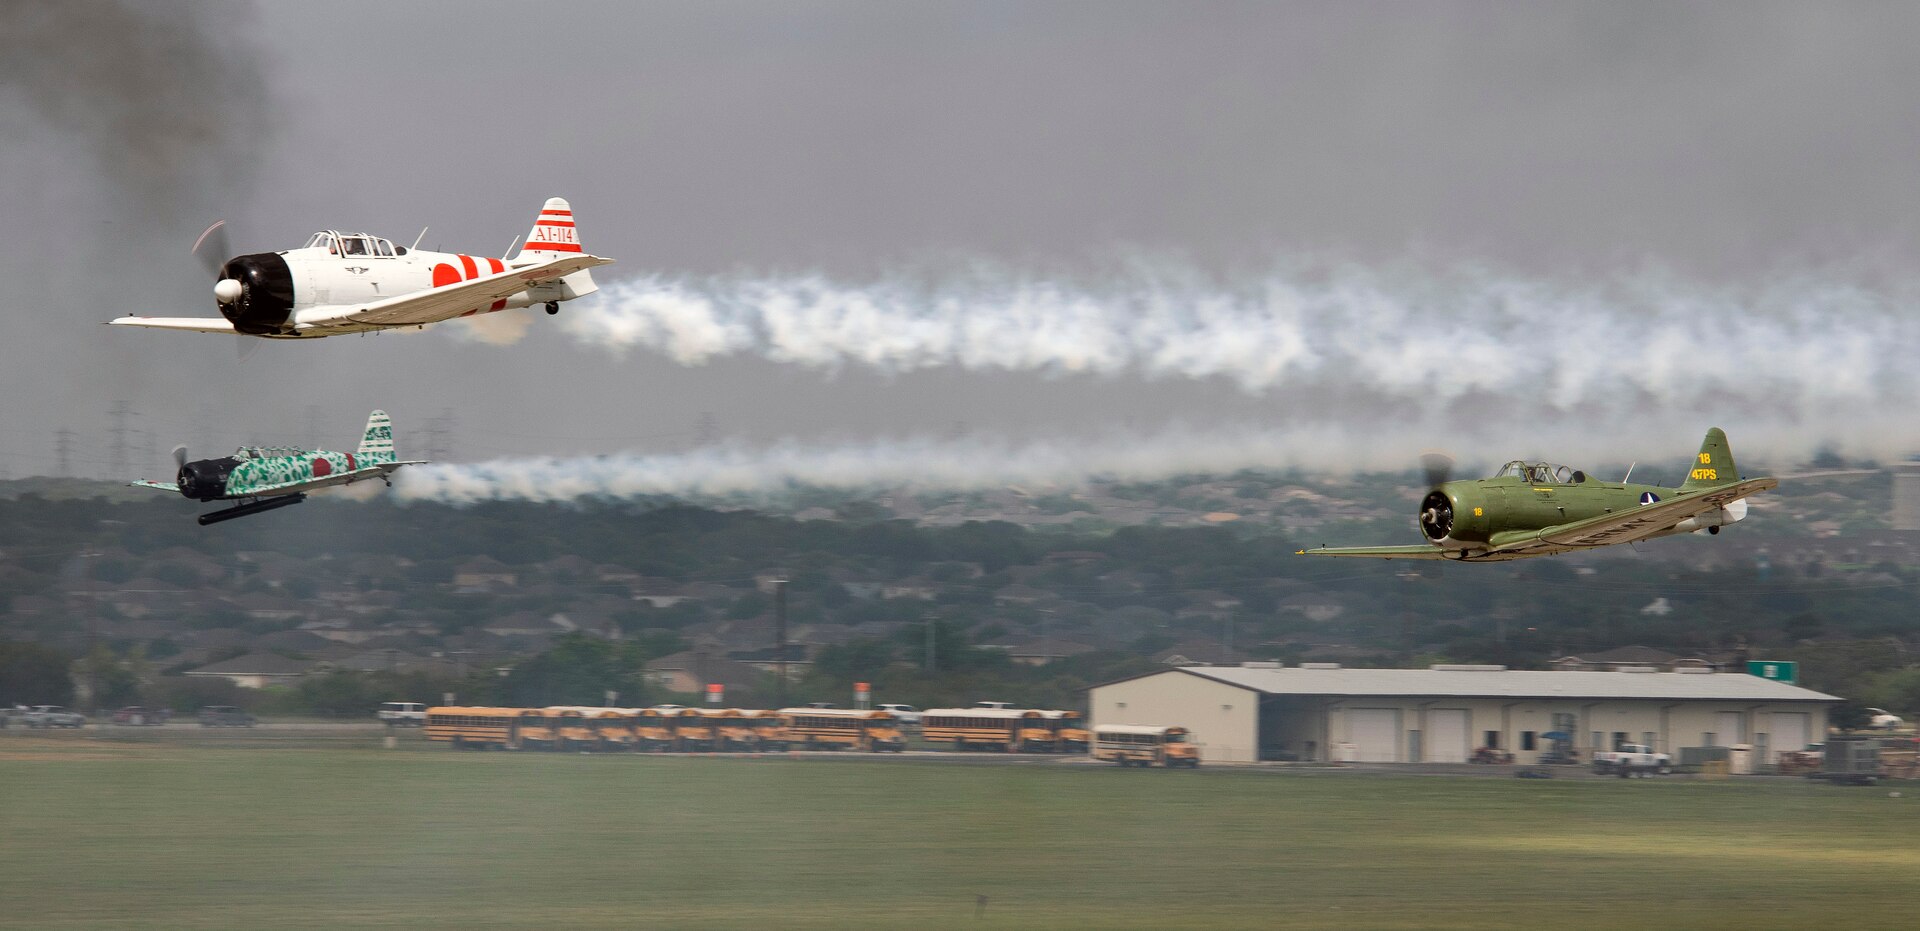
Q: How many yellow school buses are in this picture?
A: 11